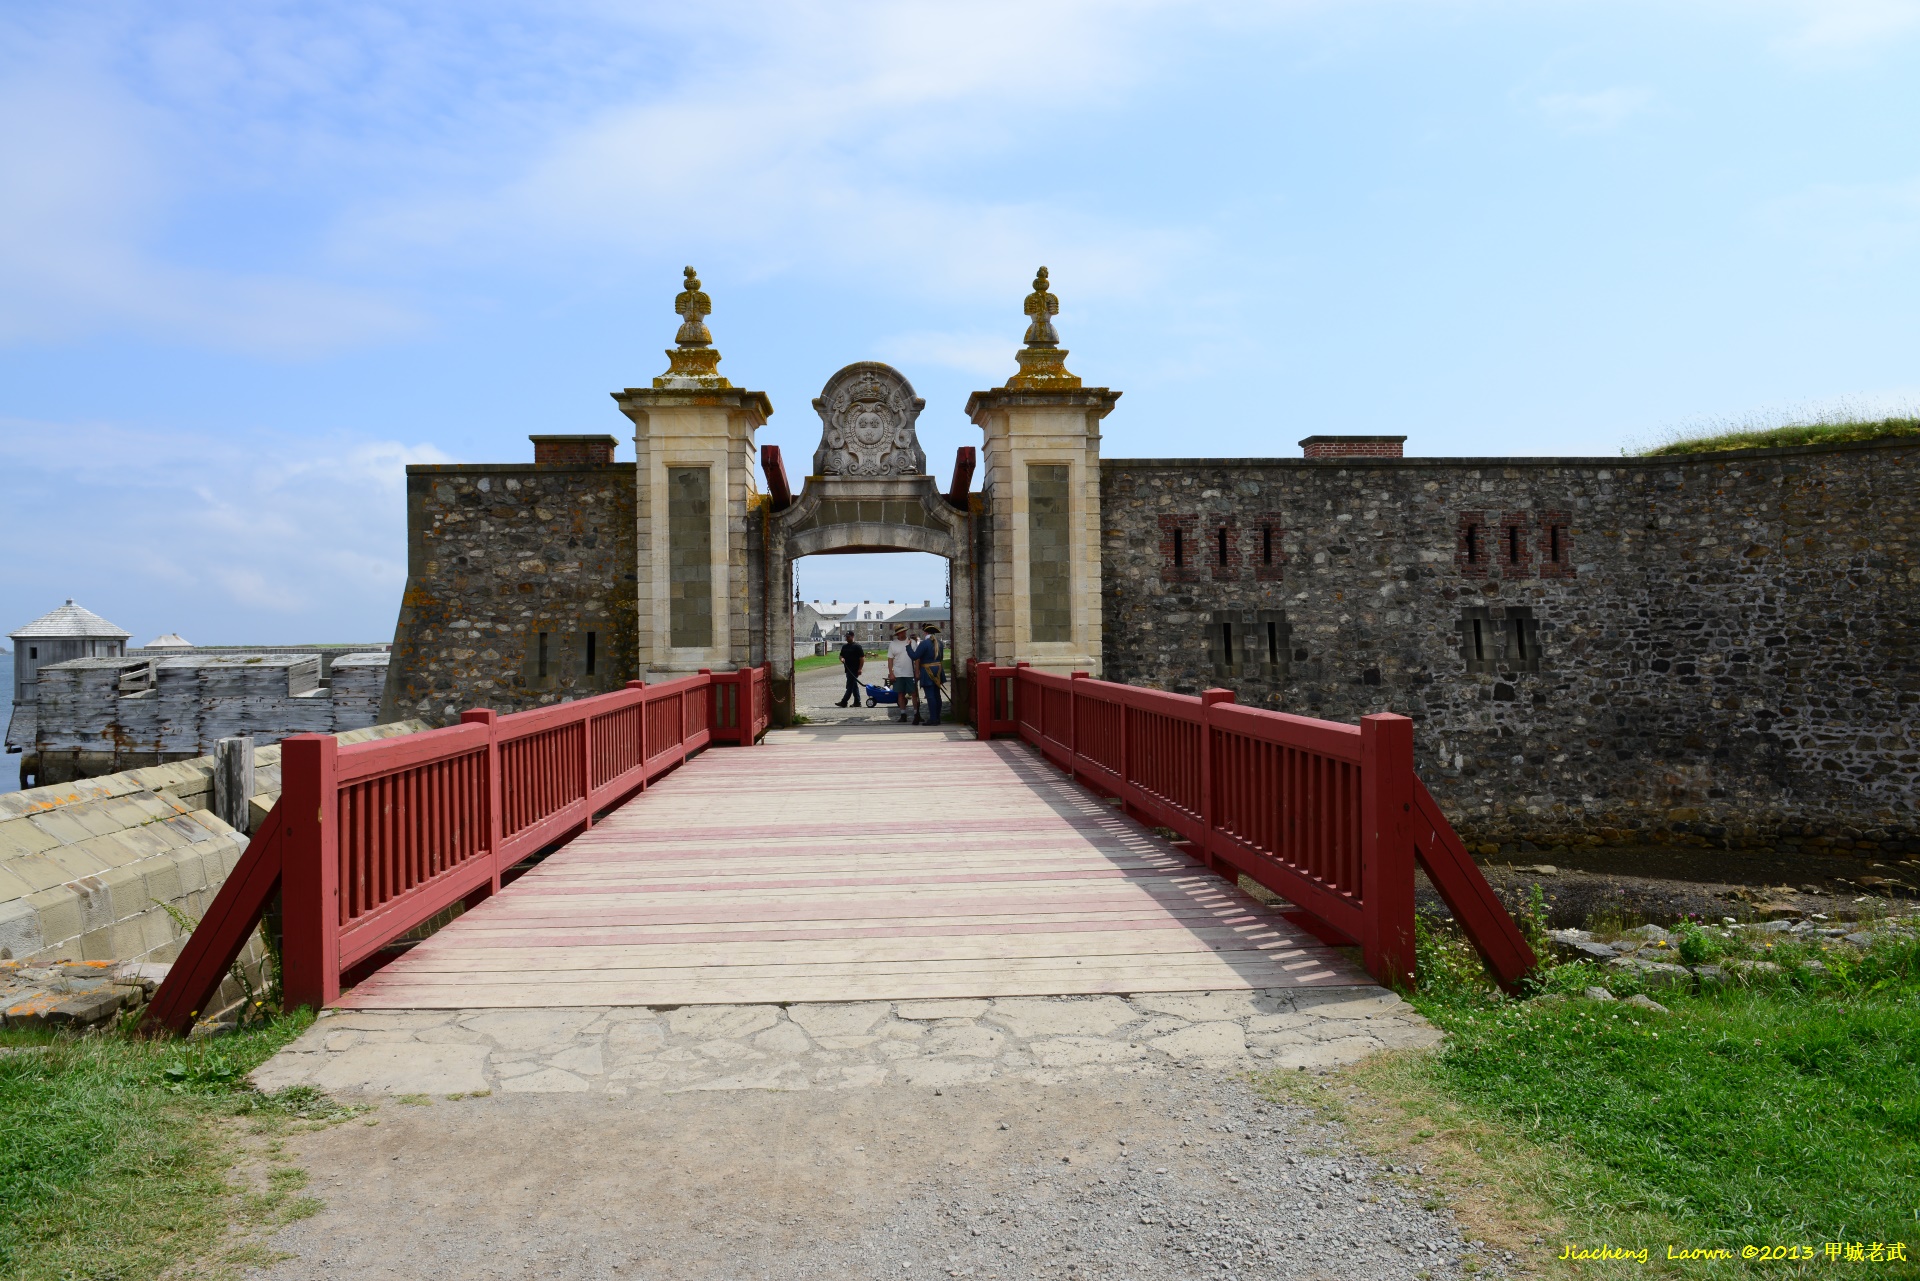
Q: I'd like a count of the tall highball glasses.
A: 0